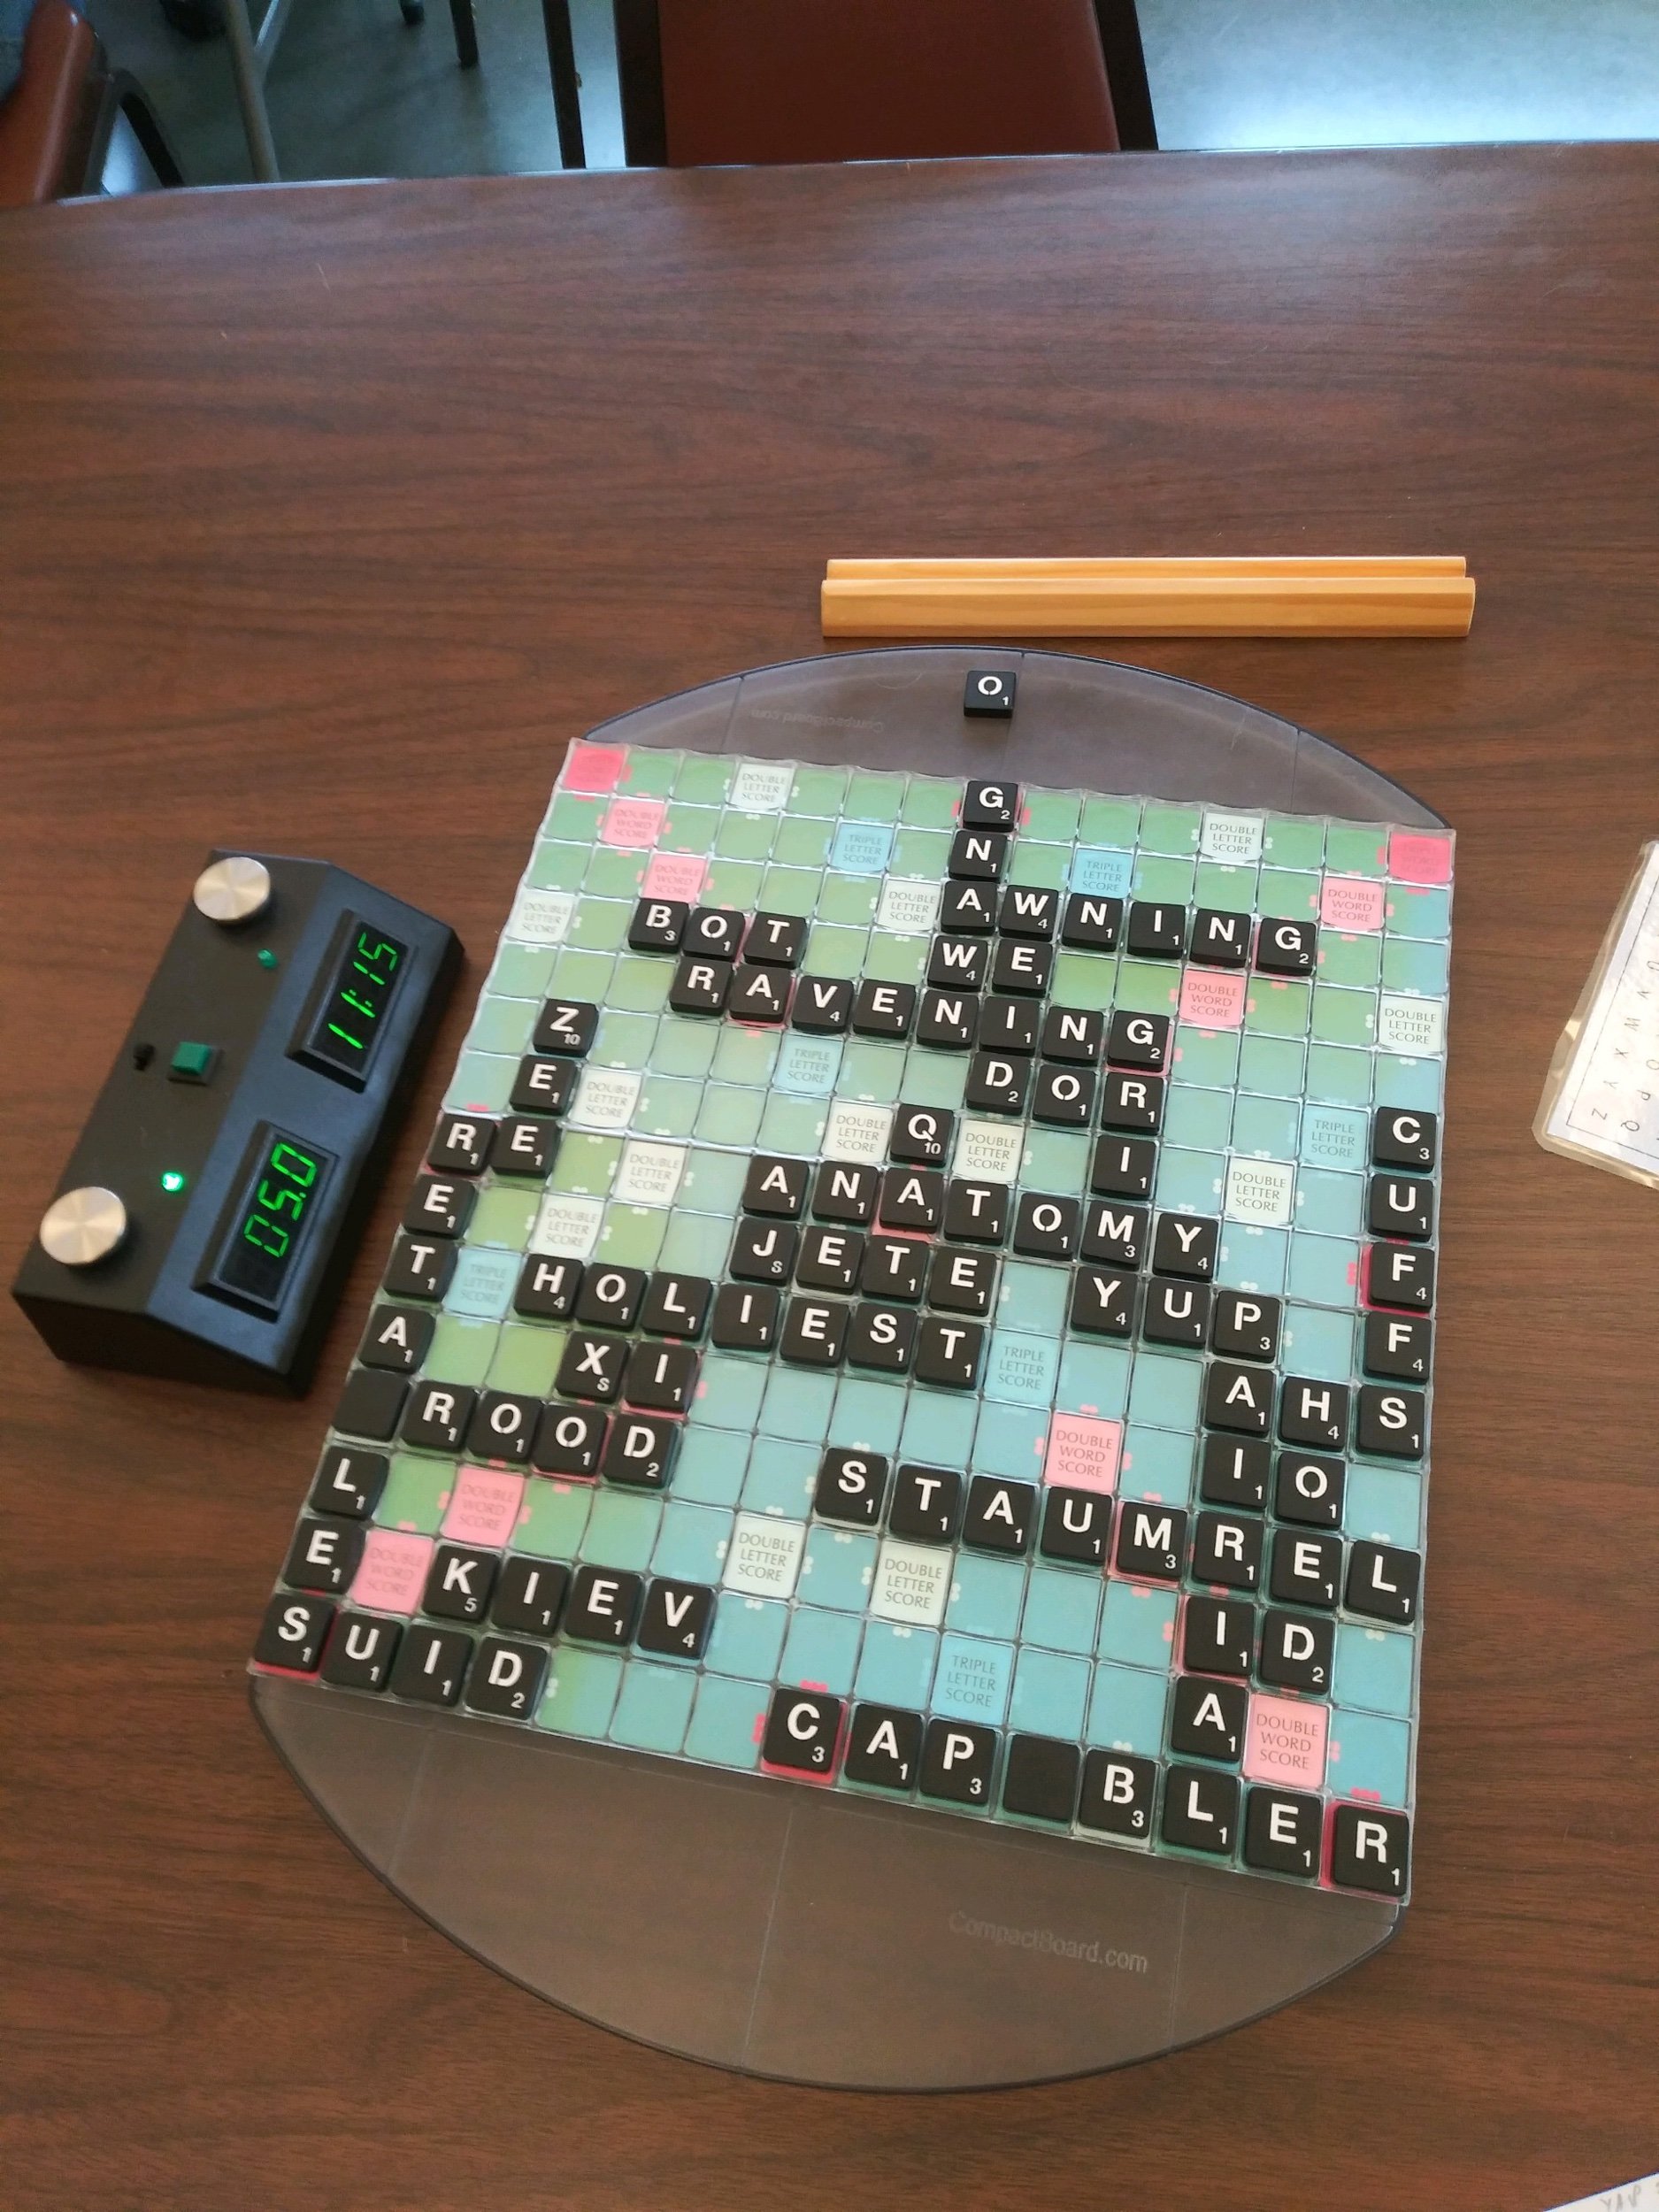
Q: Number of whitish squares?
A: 13